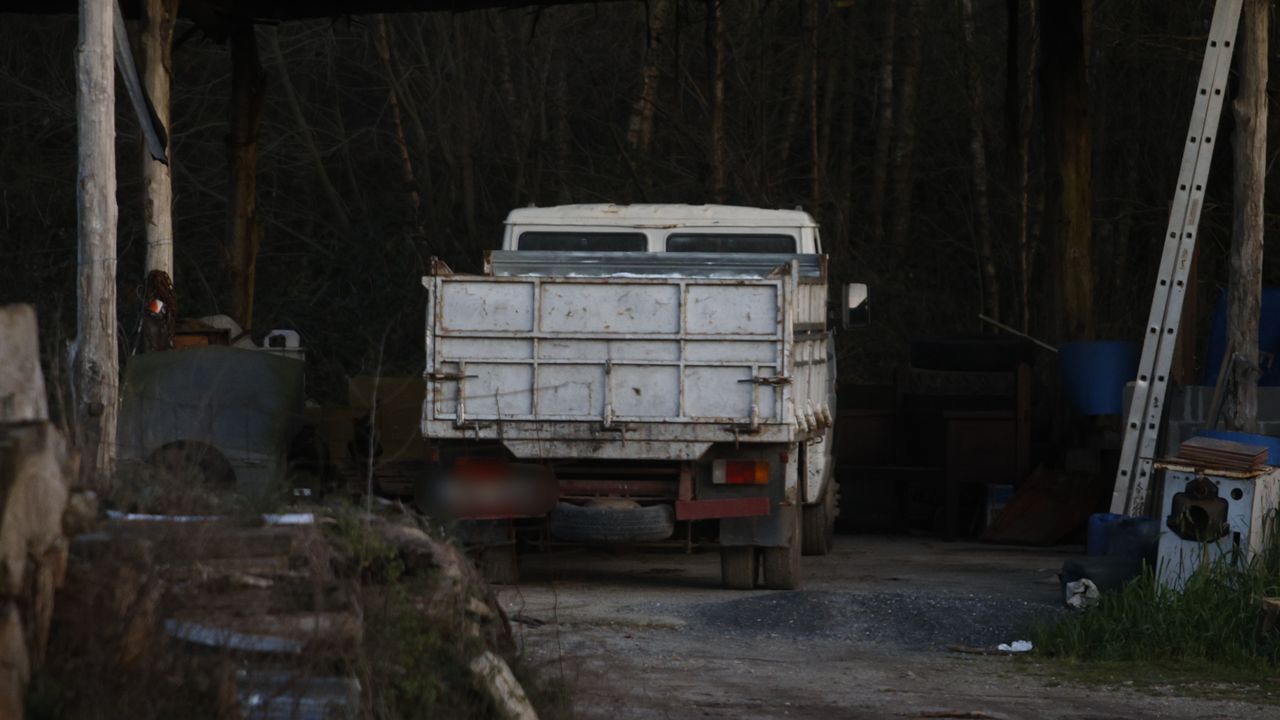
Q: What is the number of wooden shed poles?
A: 5